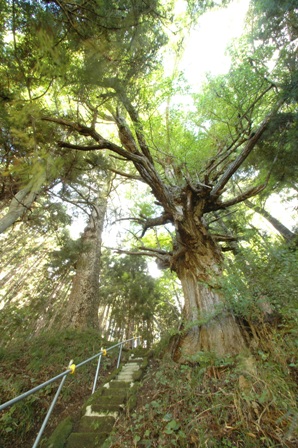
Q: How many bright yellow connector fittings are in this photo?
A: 2